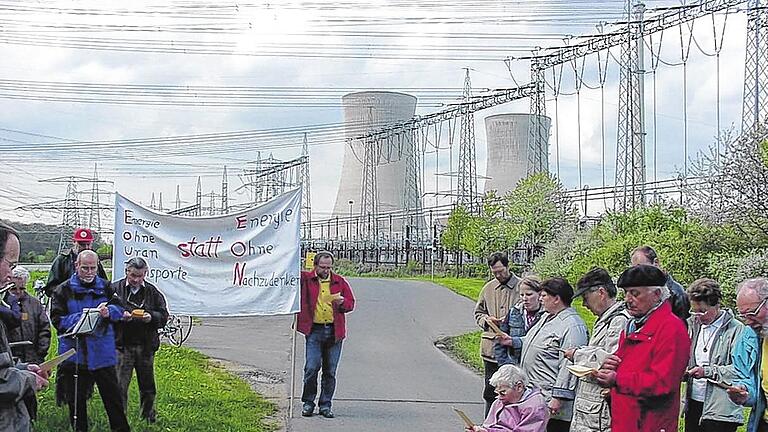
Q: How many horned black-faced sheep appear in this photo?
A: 0